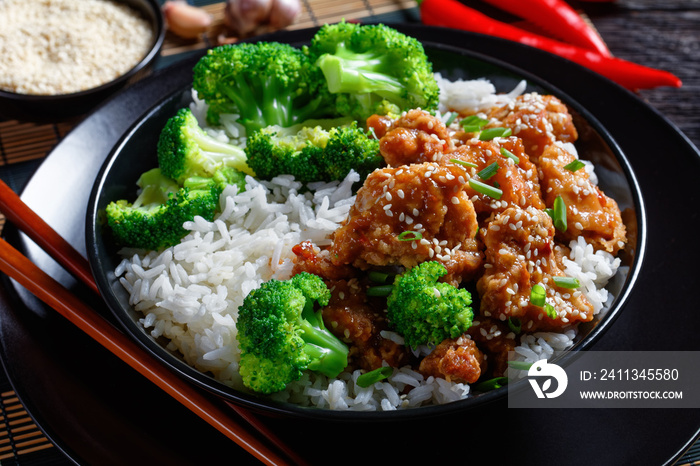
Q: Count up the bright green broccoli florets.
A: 7